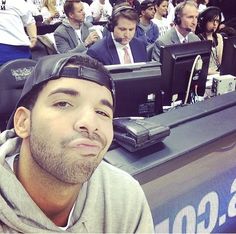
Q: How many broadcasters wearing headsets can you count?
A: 3